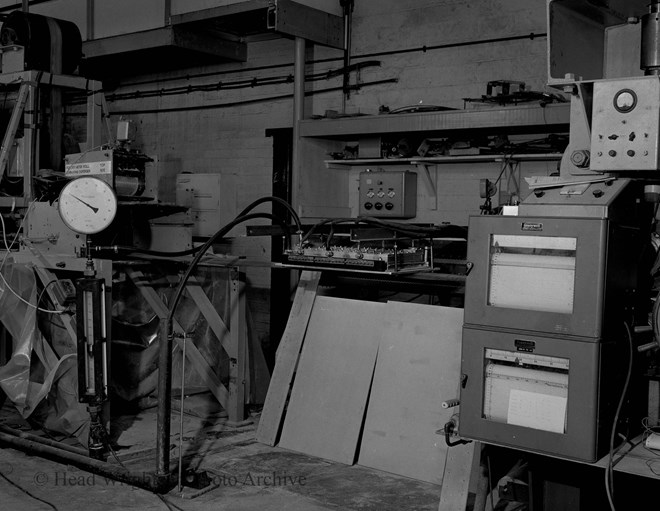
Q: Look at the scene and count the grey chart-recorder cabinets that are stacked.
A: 2